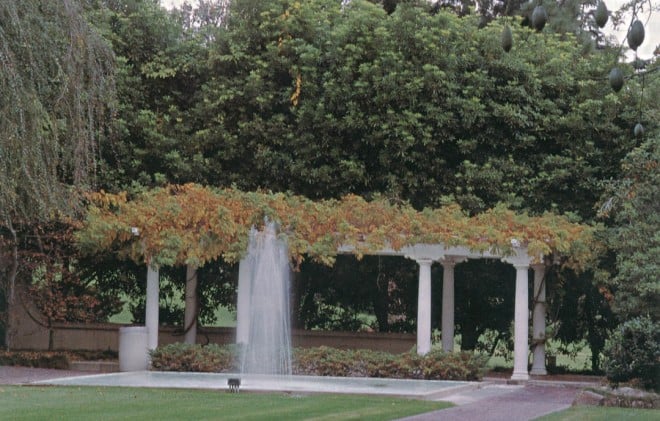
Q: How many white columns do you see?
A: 7